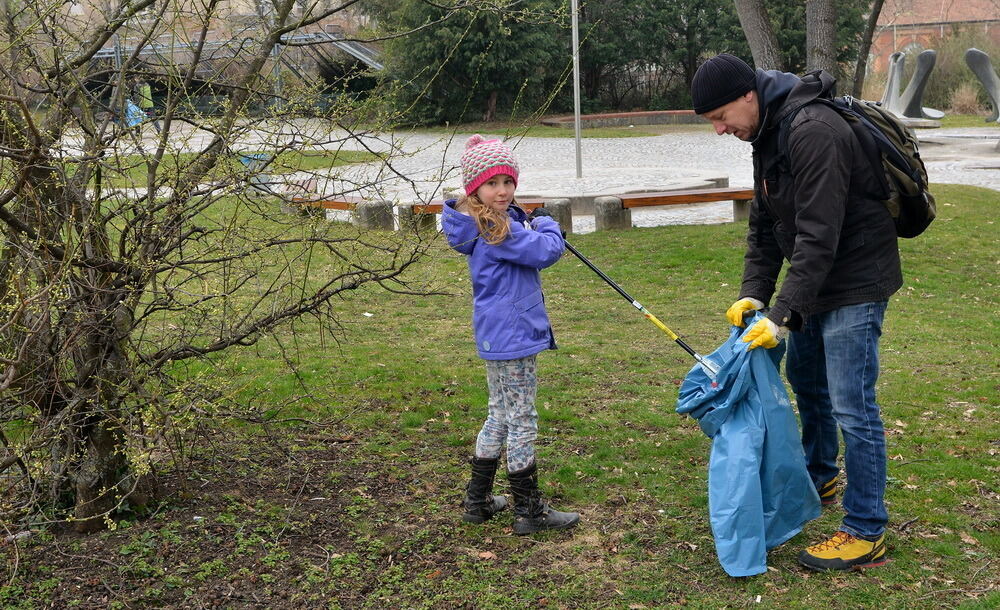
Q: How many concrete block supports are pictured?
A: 6